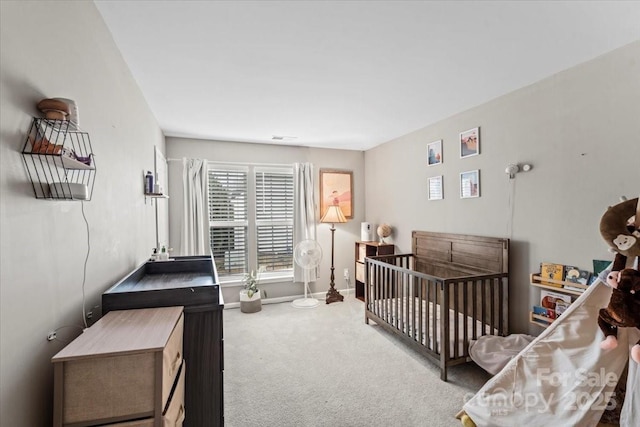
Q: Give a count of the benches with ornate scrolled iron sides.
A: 0